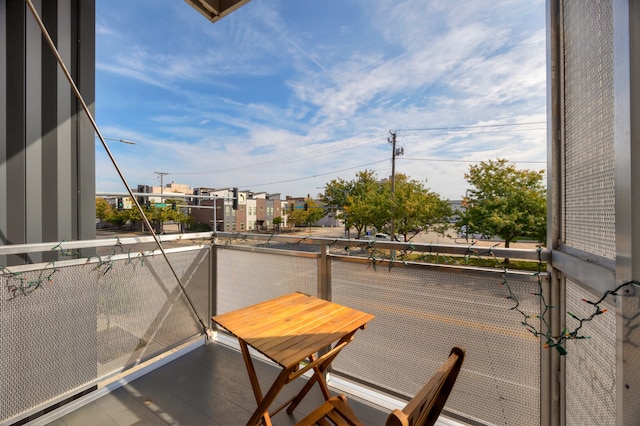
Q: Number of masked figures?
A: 0